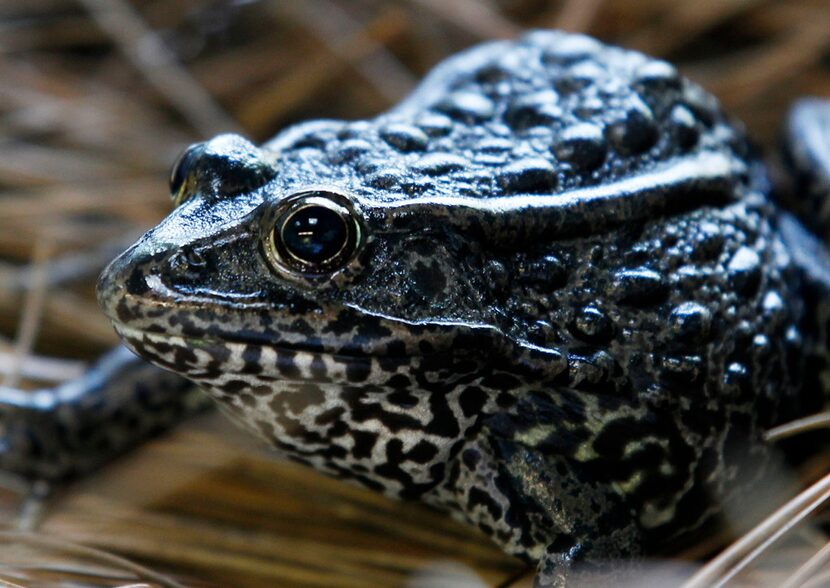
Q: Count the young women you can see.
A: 0